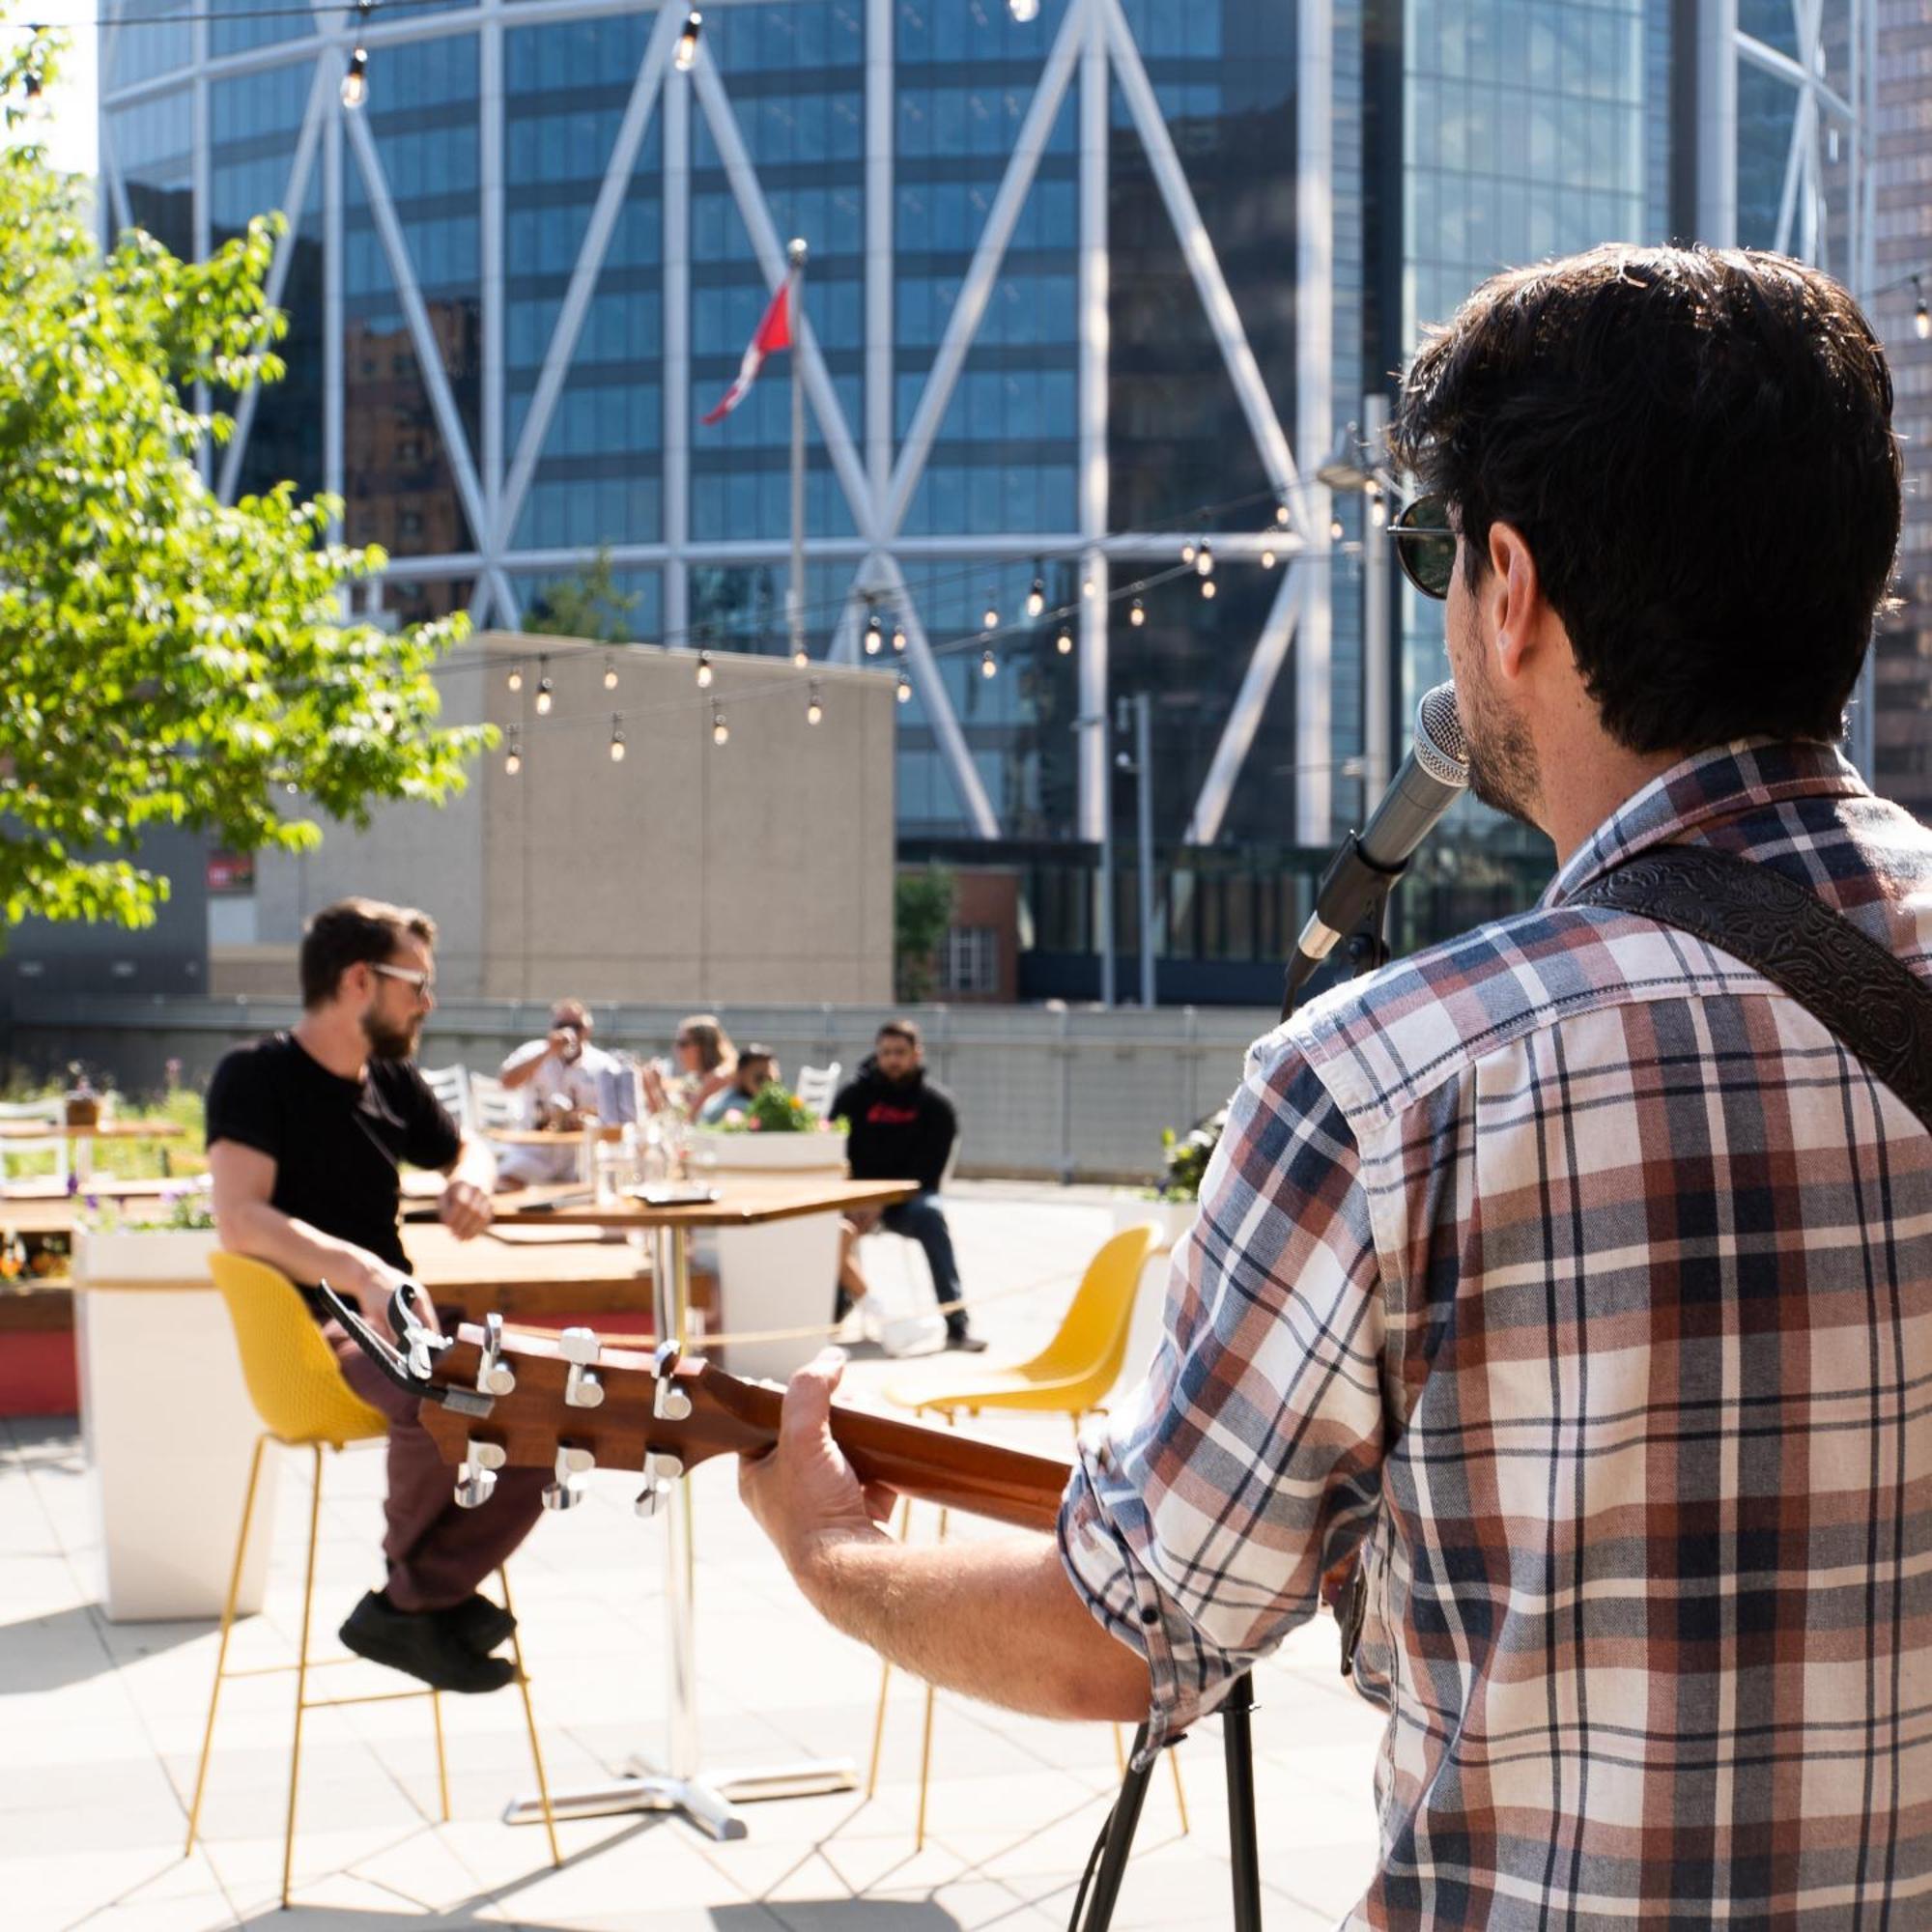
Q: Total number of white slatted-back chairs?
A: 4